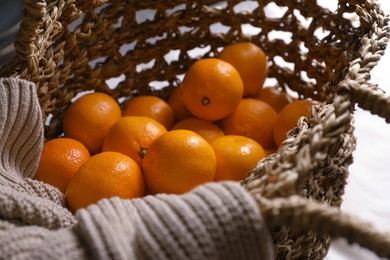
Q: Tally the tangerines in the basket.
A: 14